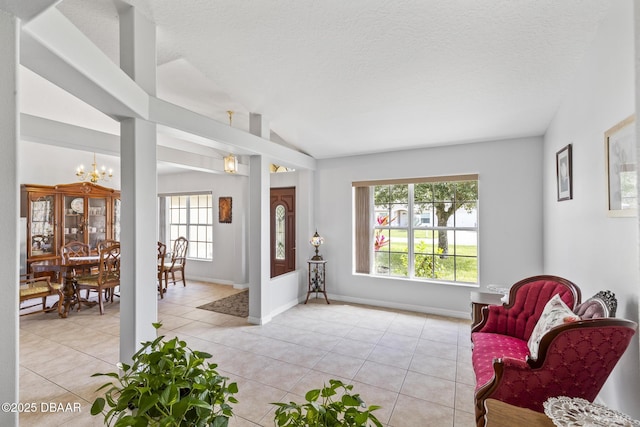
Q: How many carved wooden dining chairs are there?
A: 6